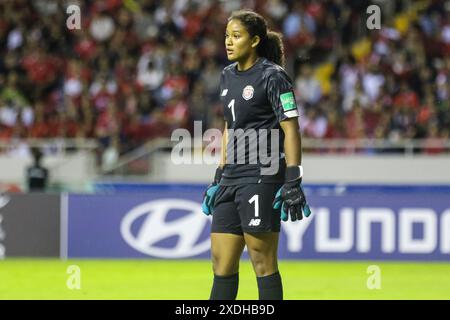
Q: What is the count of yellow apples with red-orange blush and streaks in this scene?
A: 0